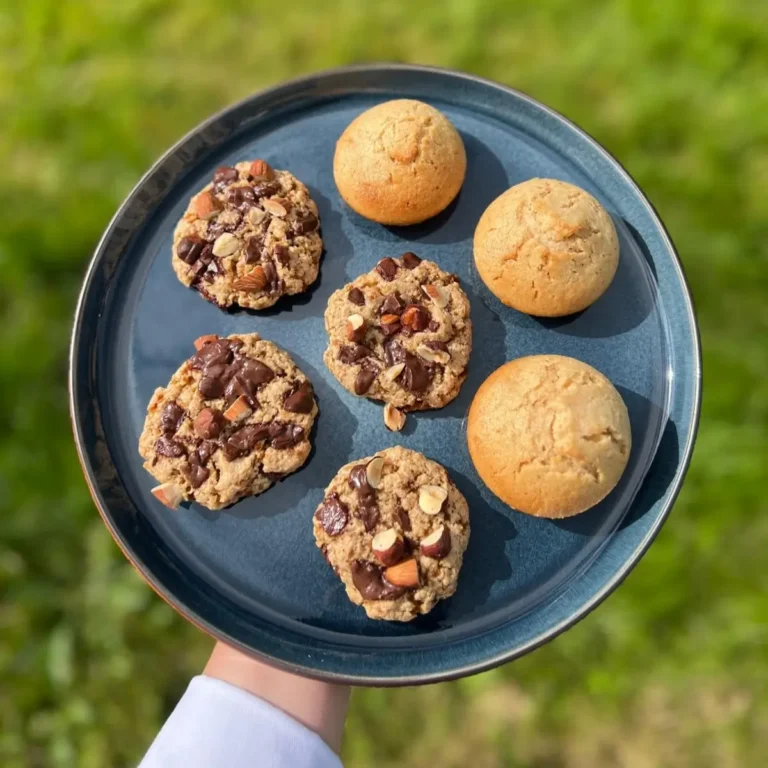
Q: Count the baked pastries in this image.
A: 7